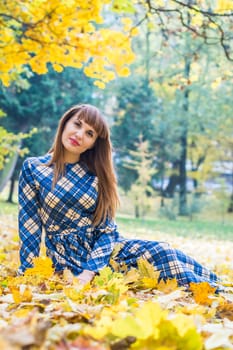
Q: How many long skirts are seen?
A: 1